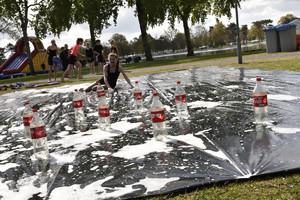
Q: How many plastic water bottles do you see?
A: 9